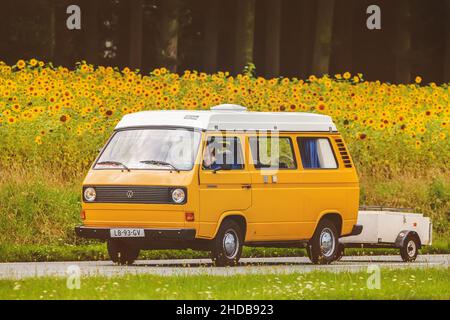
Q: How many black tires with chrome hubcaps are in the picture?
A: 2